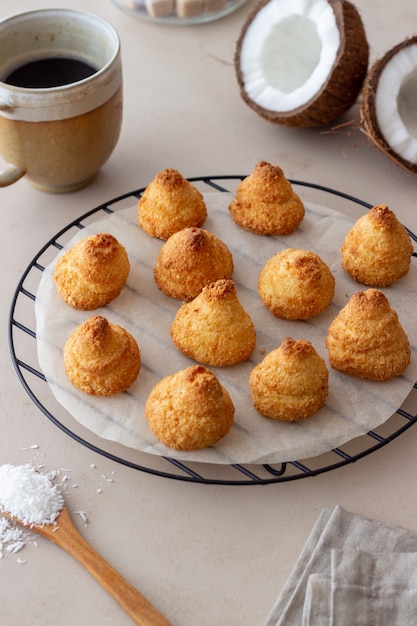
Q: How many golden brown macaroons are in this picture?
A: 11